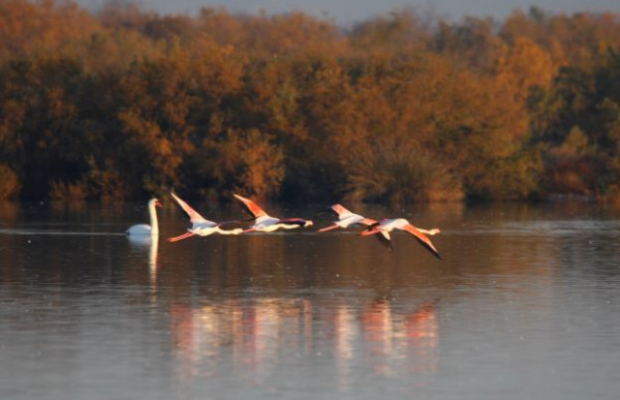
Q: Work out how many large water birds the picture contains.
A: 5